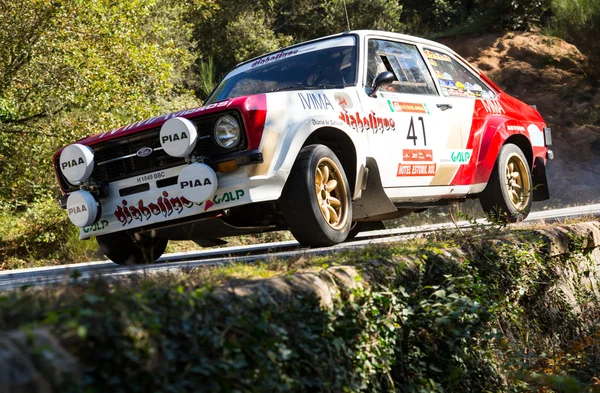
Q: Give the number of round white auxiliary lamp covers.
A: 4